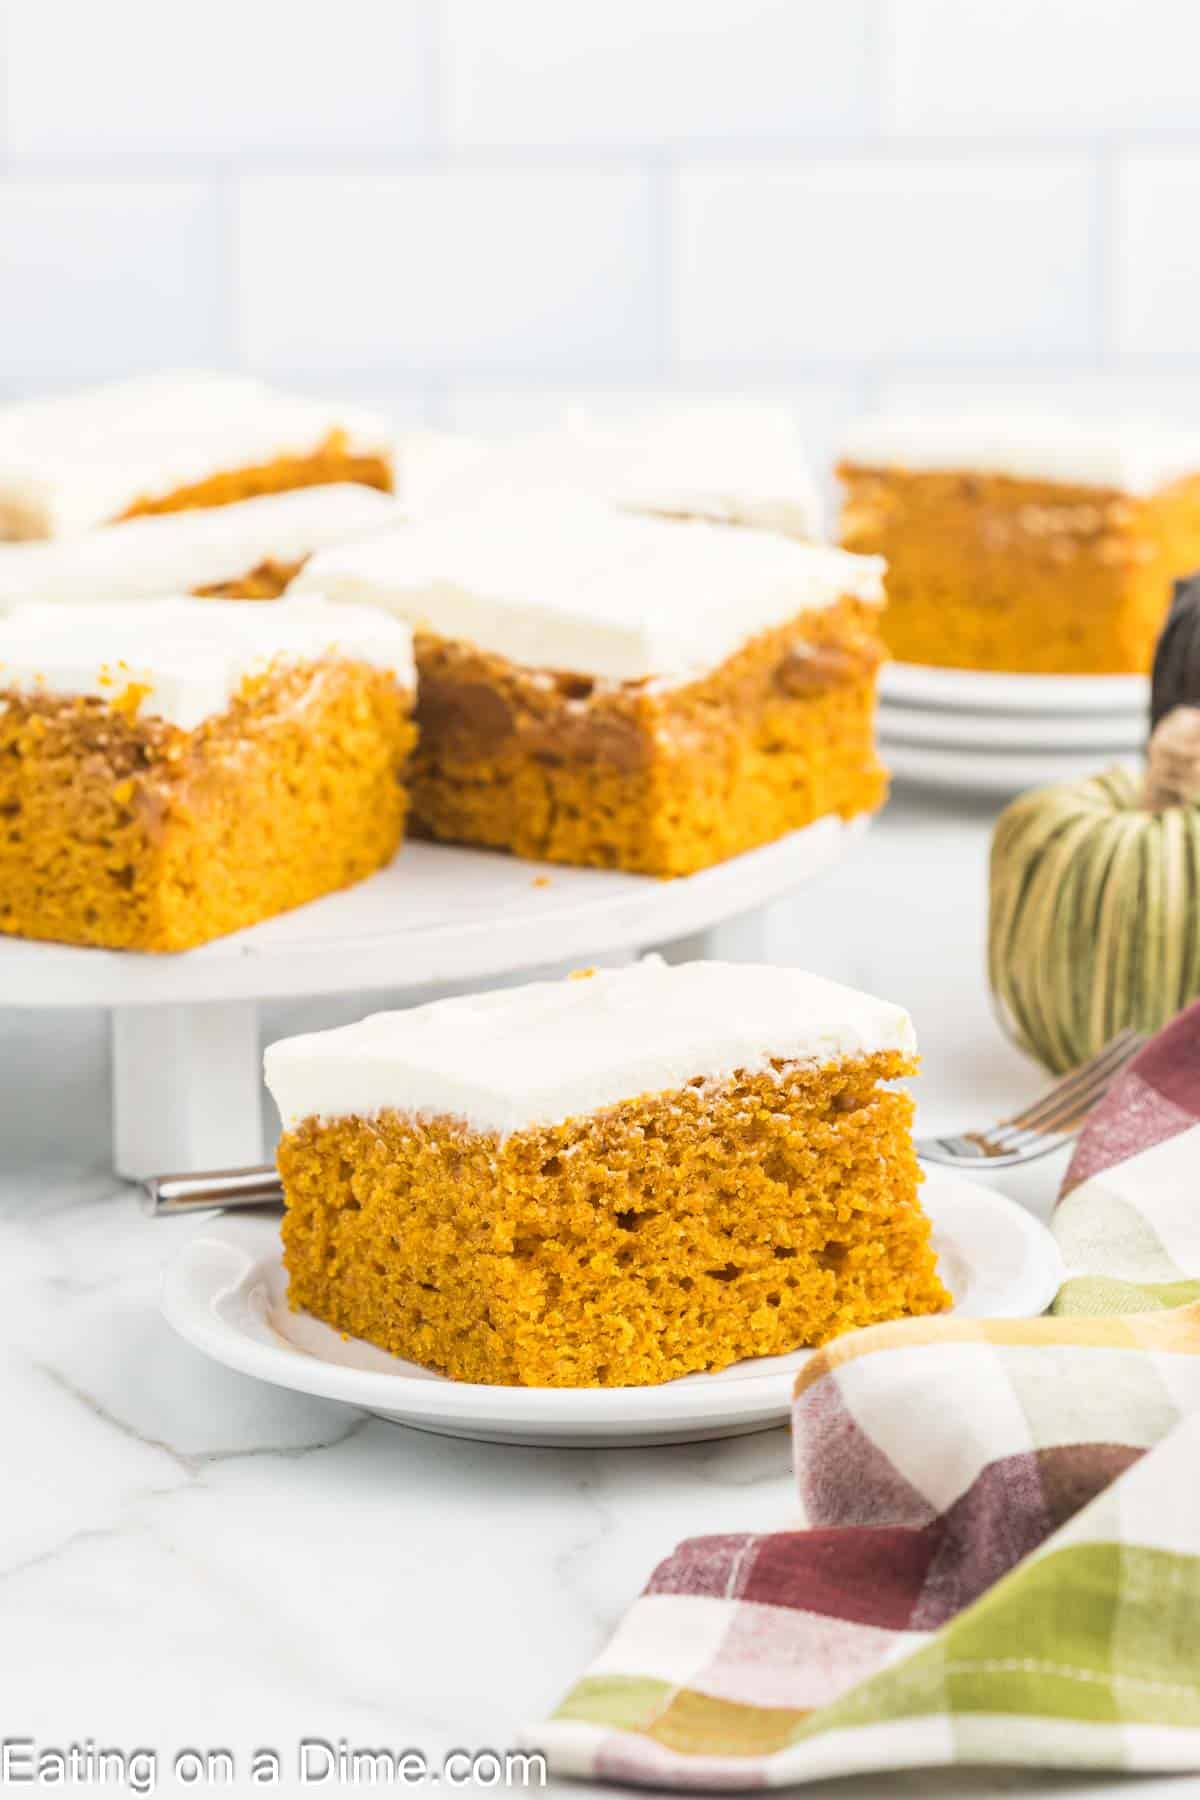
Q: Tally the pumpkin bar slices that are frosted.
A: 7